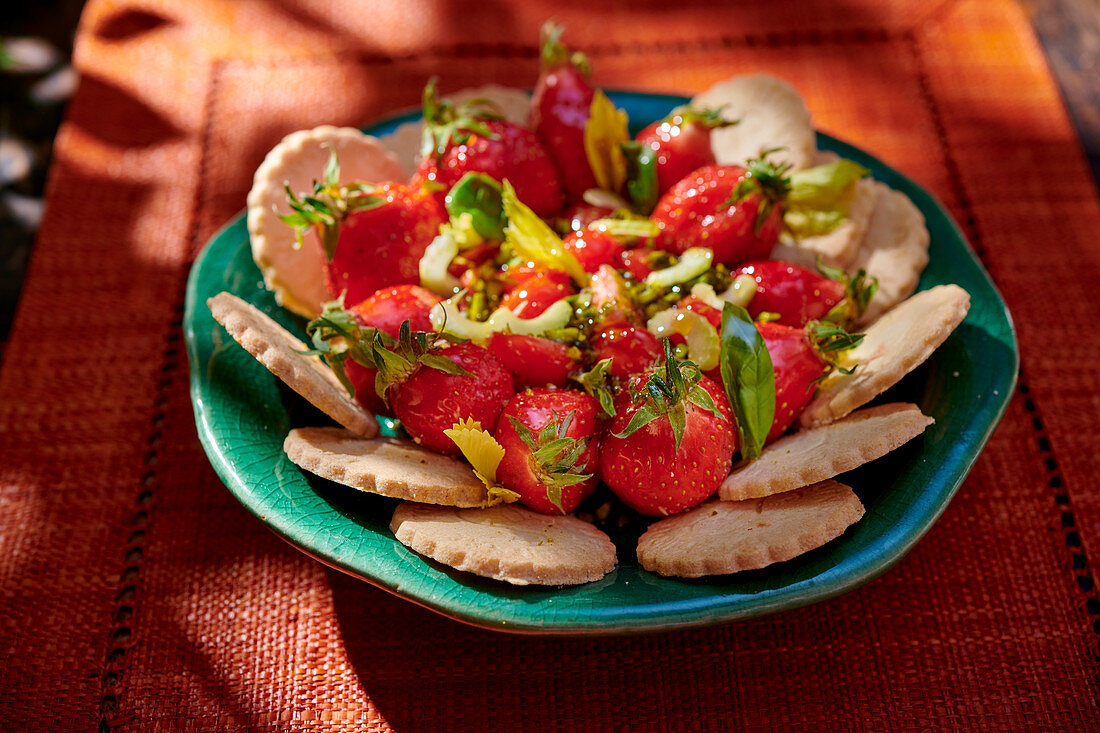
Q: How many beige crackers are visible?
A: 12